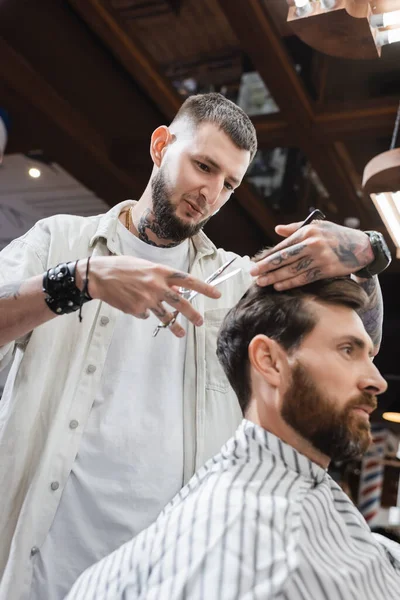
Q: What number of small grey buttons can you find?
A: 5